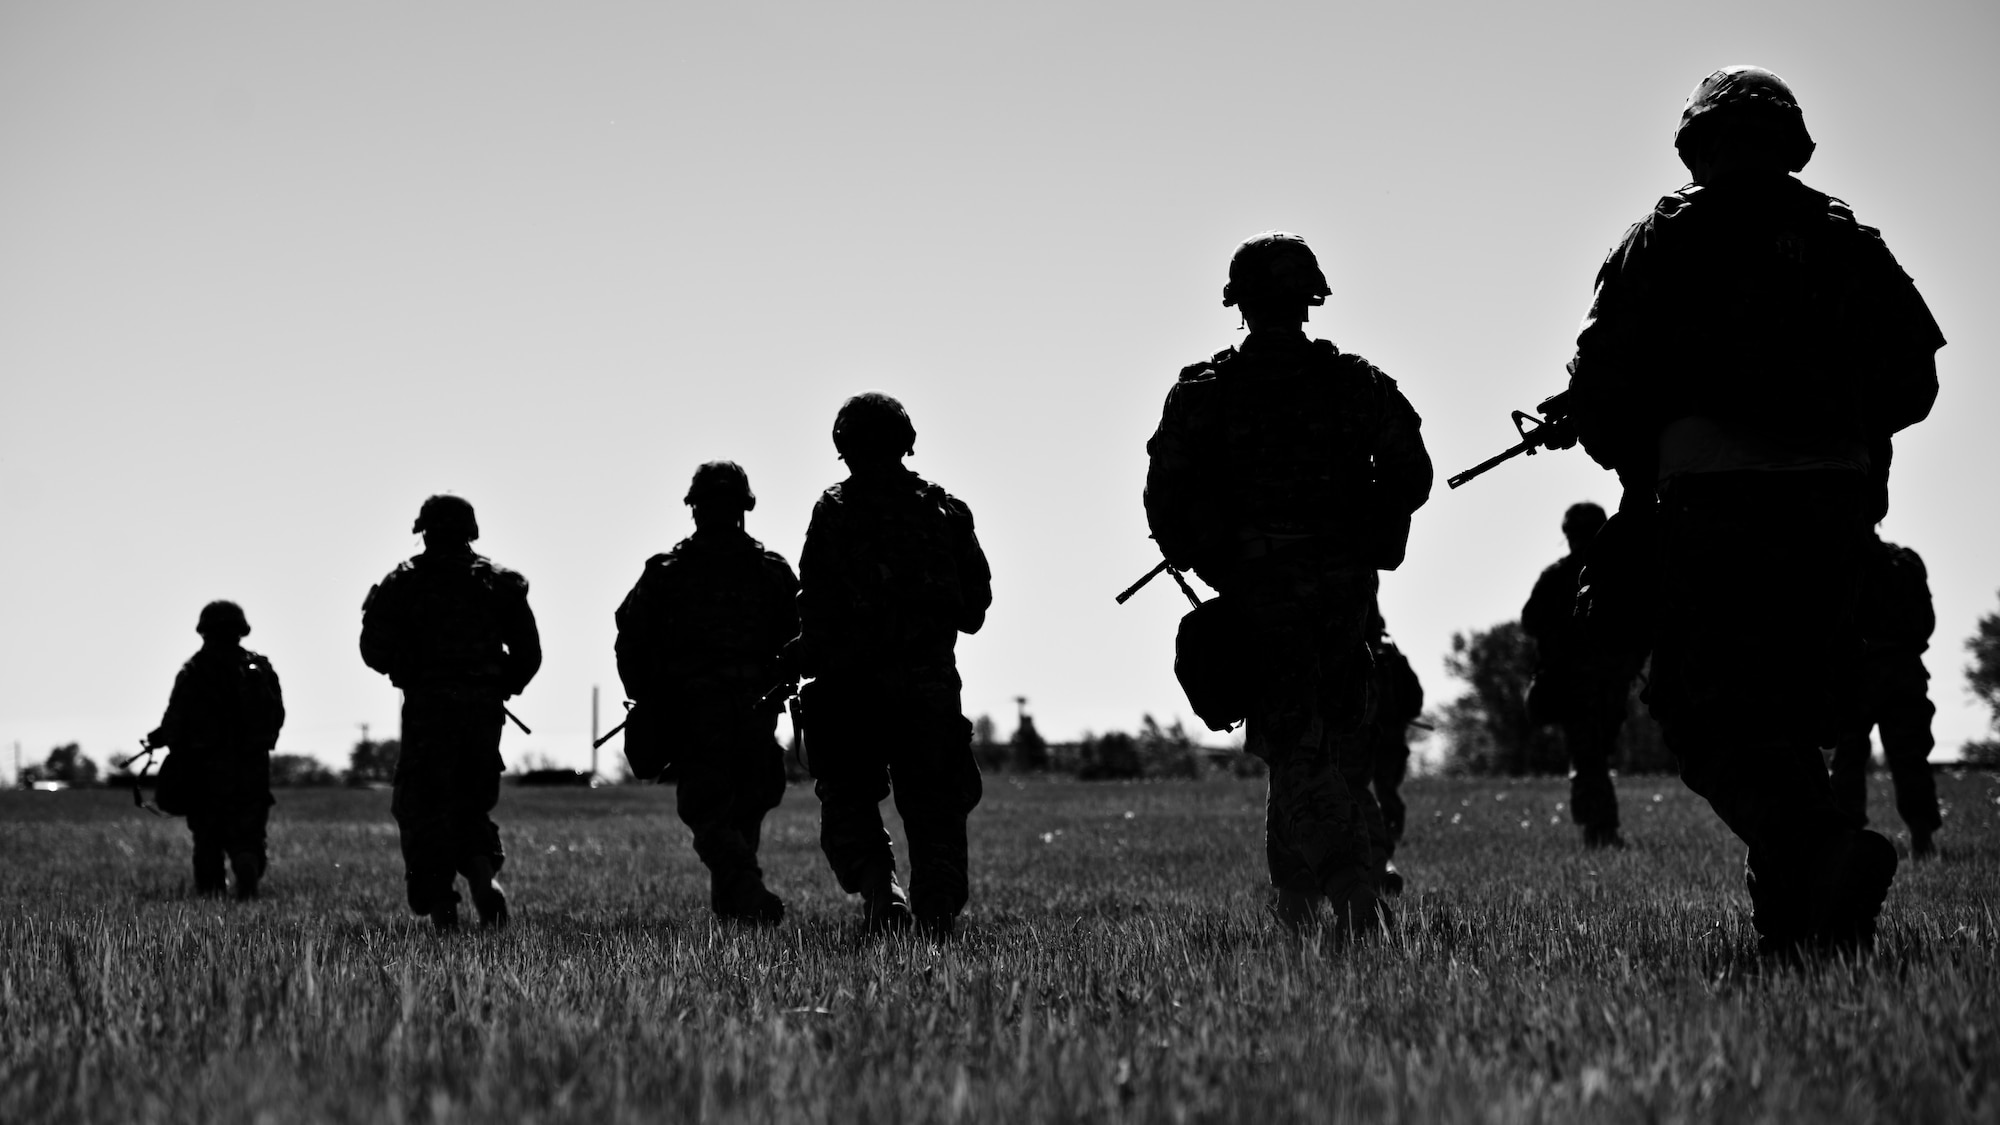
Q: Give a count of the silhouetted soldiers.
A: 9